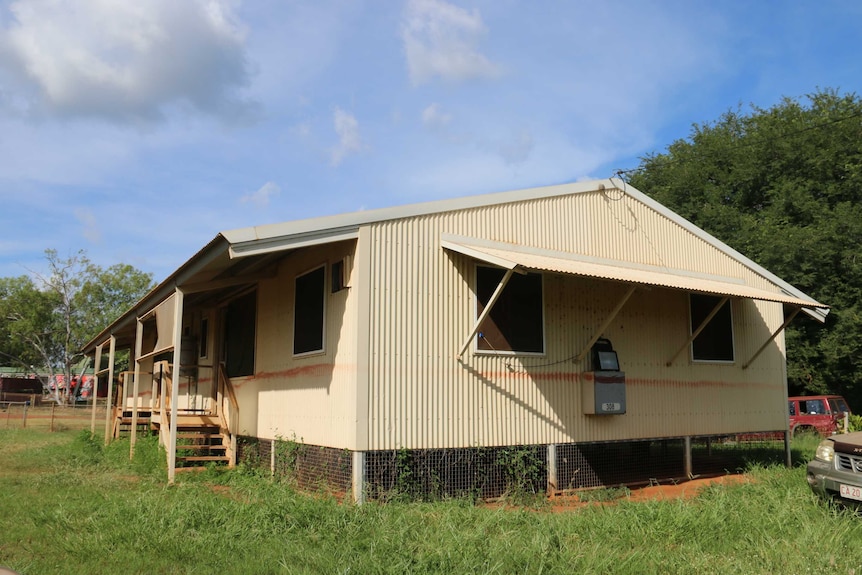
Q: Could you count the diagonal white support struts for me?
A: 4